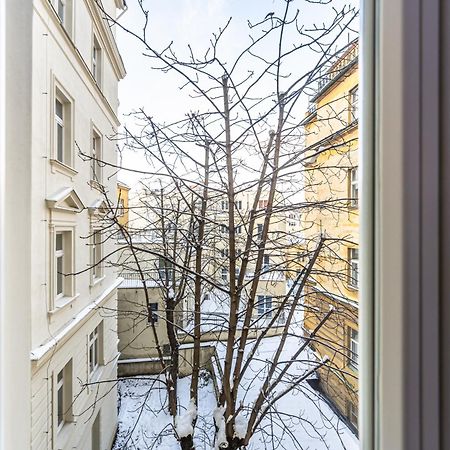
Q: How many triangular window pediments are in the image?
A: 2